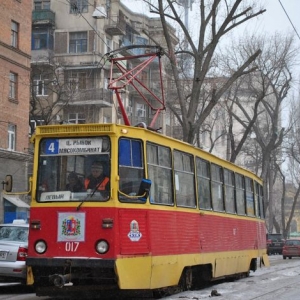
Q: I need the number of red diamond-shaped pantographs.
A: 1